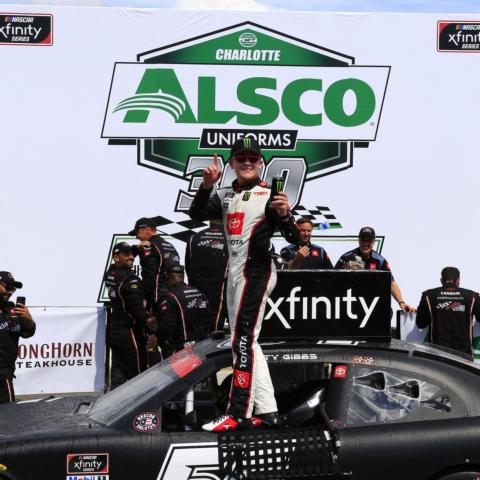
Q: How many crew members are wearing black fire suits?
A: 6